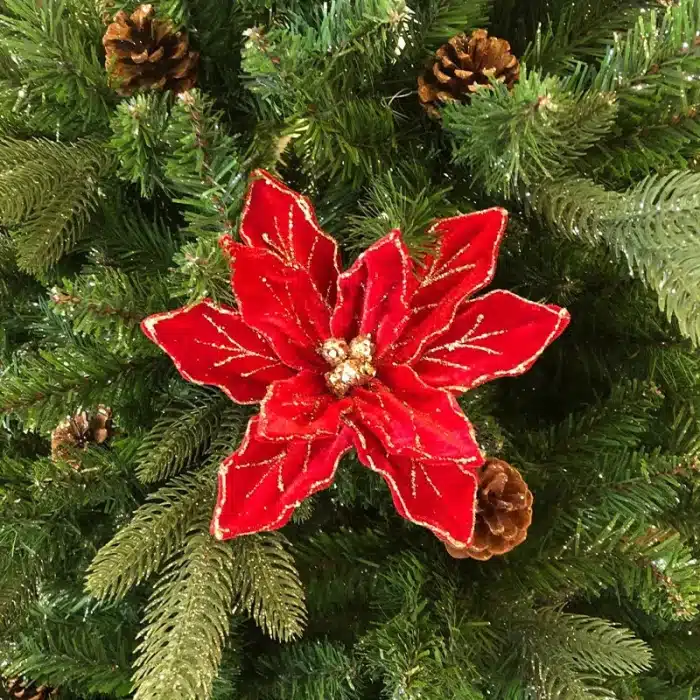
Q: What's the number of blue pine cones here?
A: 0